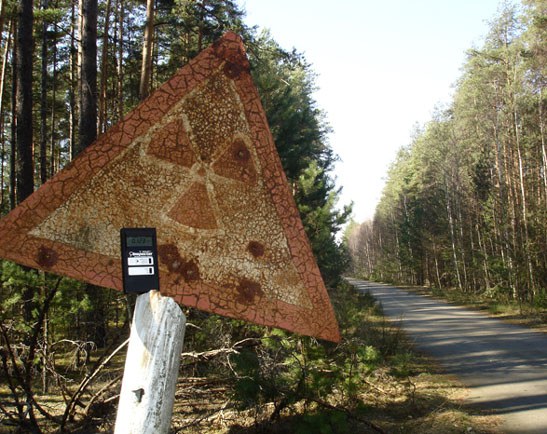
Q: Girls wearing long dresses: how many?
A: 0